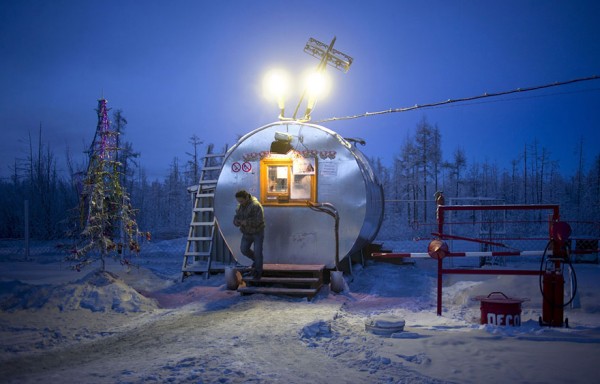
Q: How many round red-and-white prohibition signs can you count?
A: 2